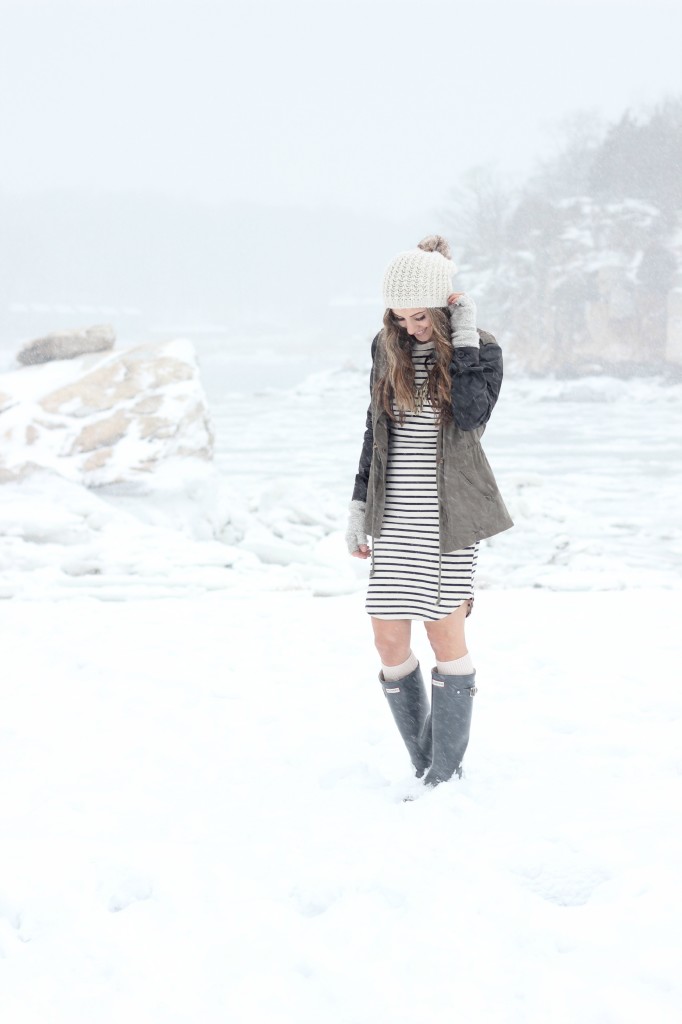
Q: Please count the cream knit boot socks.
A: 2